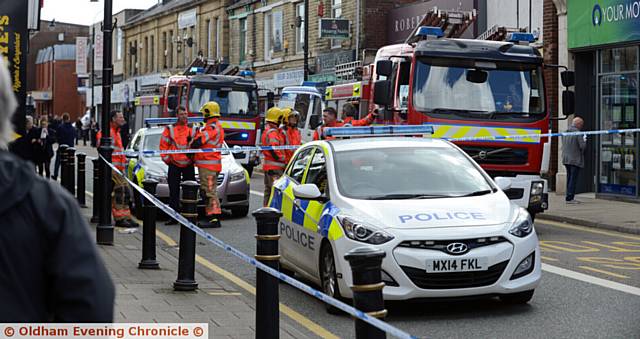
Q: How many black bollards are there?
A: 8